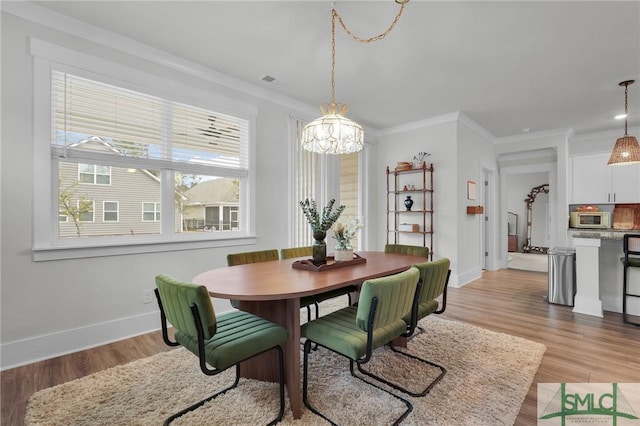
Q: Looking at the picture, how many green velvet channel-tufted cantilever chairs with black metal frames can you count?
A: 6